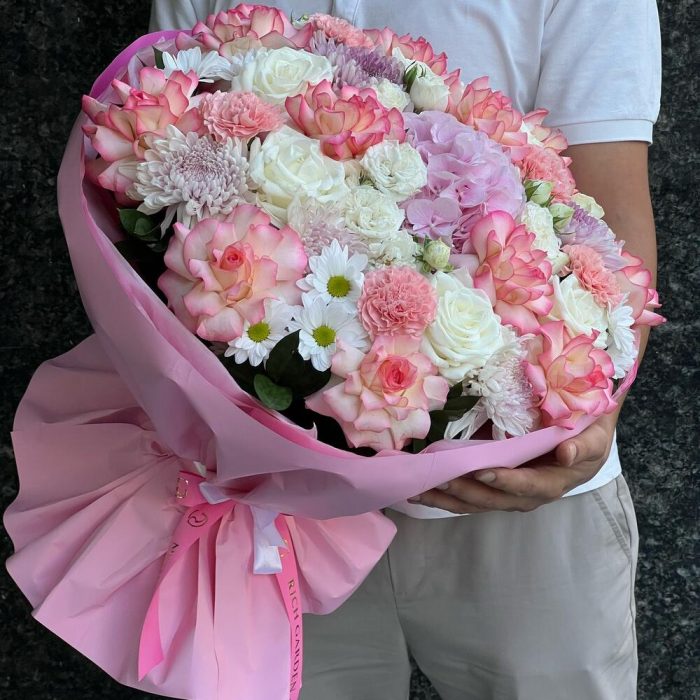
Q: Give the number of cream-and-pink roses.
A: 11